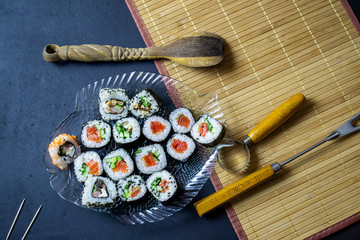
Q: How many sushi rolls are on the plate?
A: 15